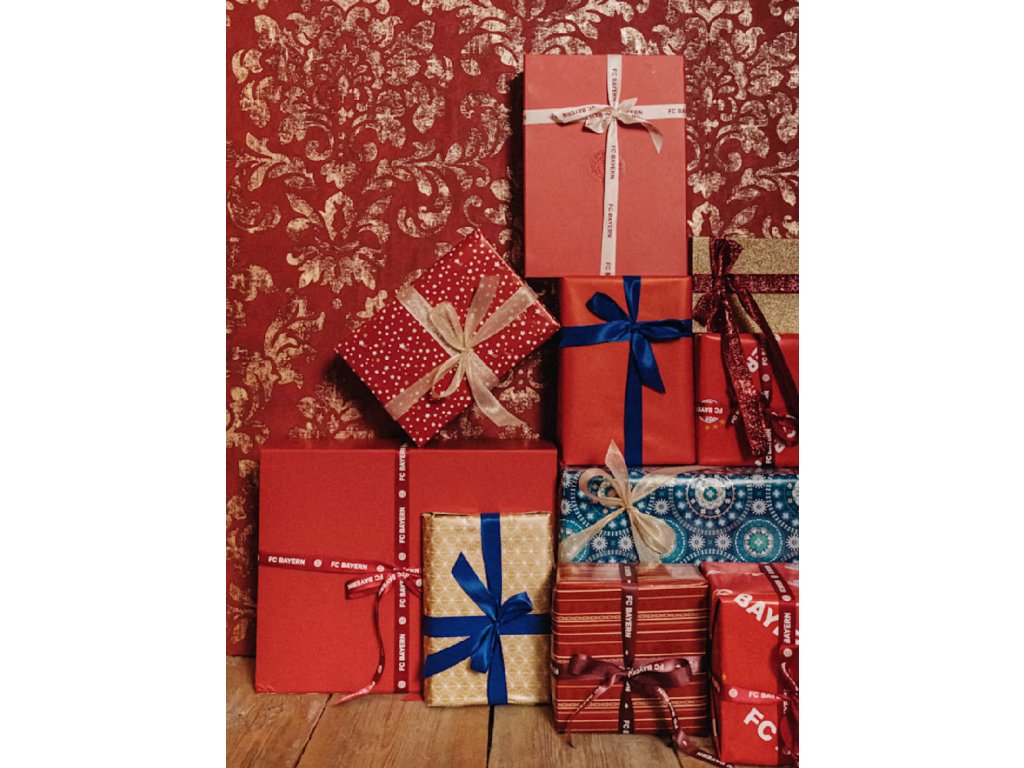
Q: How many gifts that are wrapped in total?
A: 10